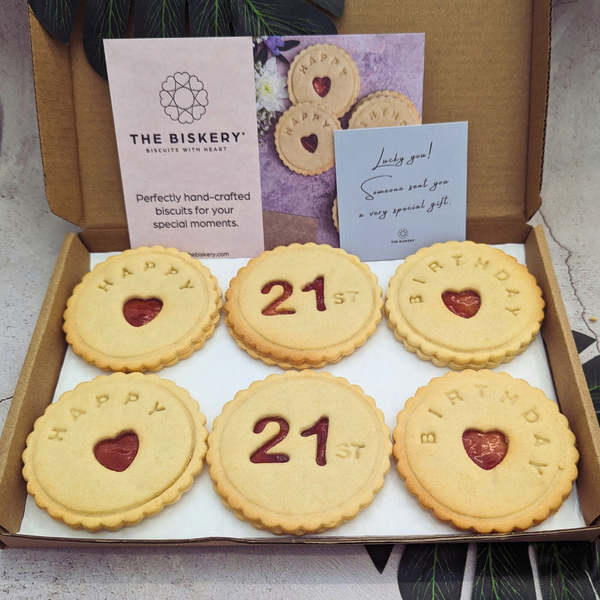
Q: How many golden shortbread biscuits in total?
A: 6